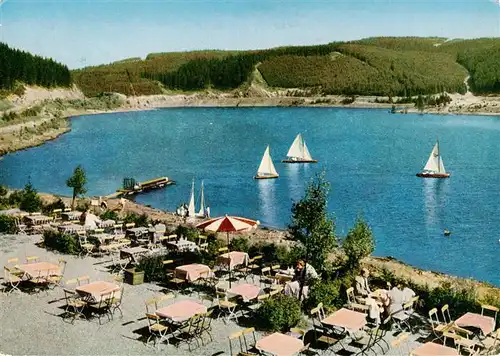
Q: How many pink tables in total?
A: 10